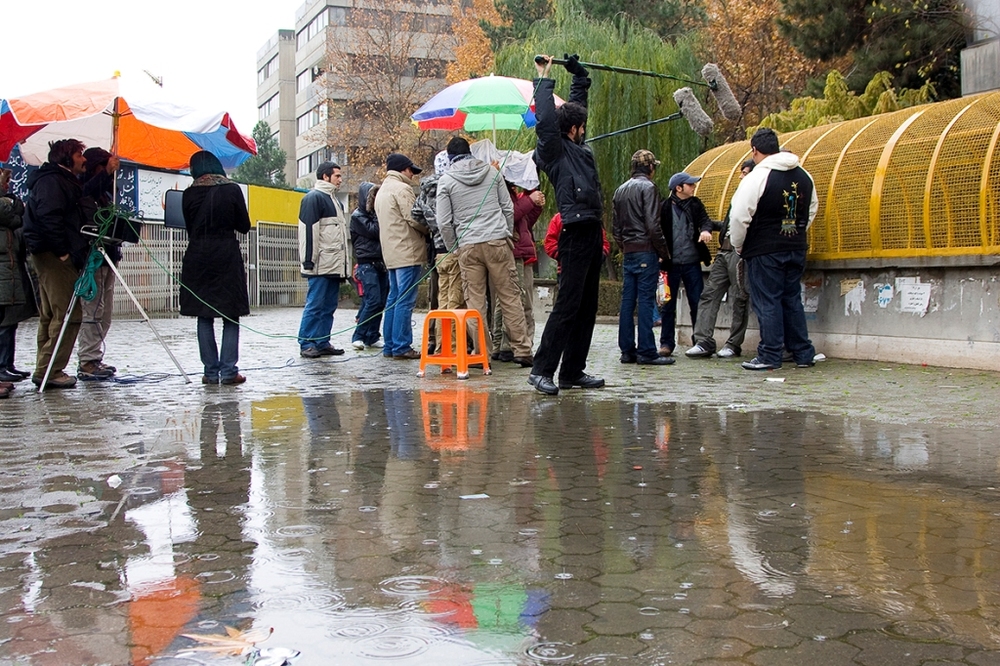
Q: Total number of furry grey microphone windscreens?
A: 2